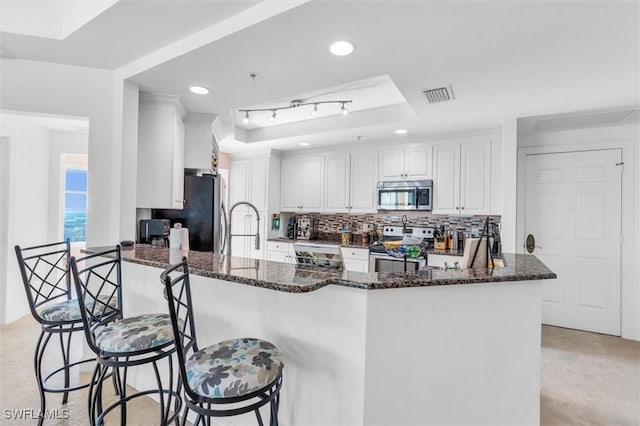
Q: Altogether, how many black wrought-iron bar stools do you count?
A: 3